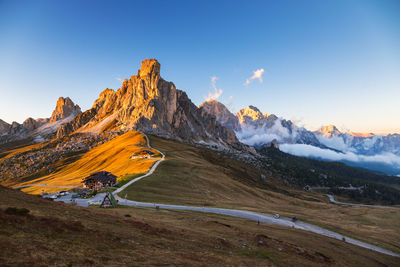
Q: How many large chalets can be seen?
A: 1